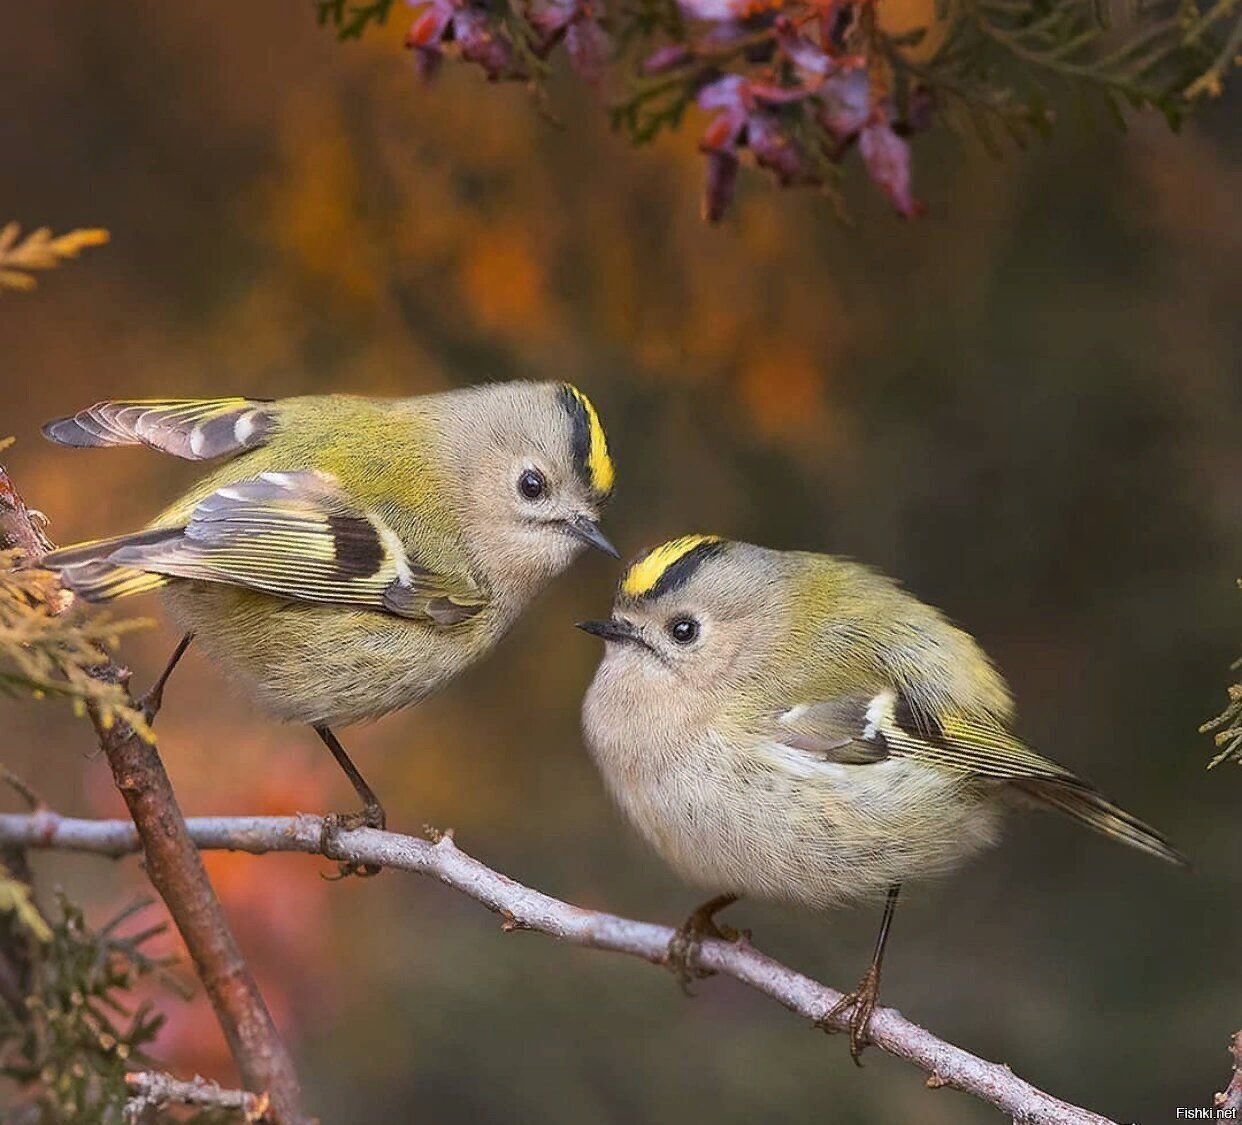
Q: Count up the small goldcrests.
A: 2